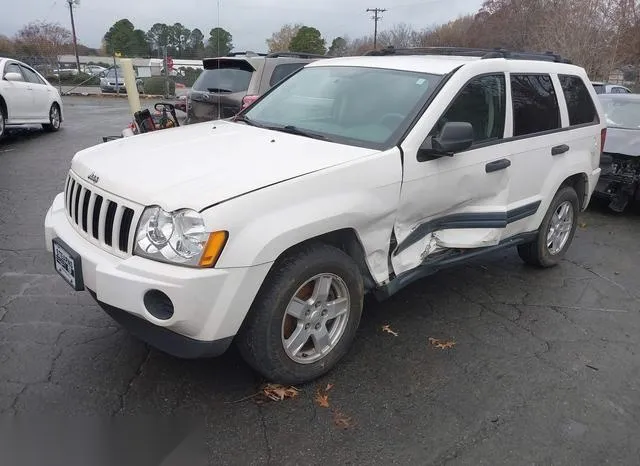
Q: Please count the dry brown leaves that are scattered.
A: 5